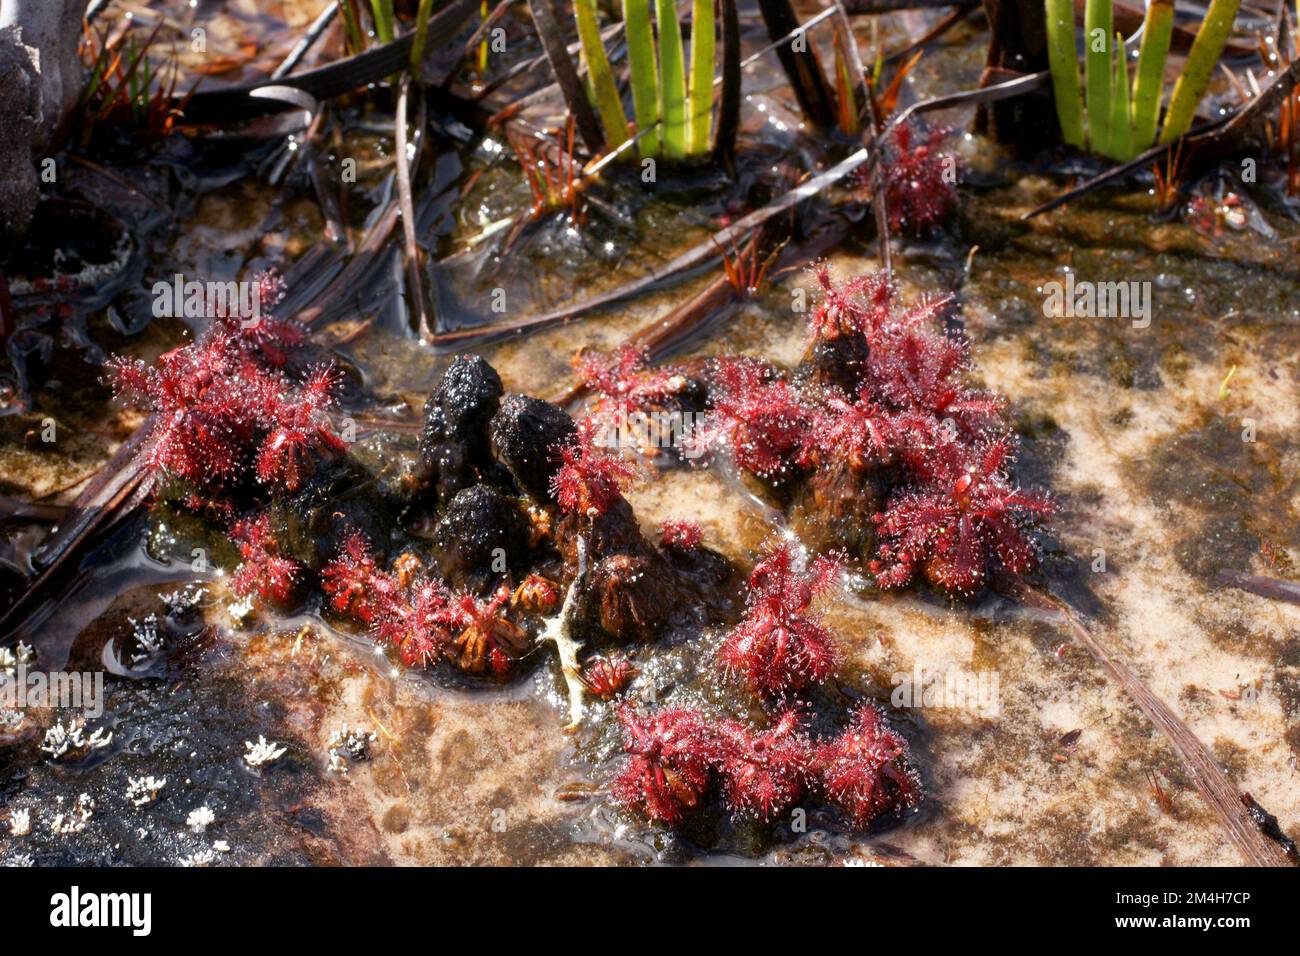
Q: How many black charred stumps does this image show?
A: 3